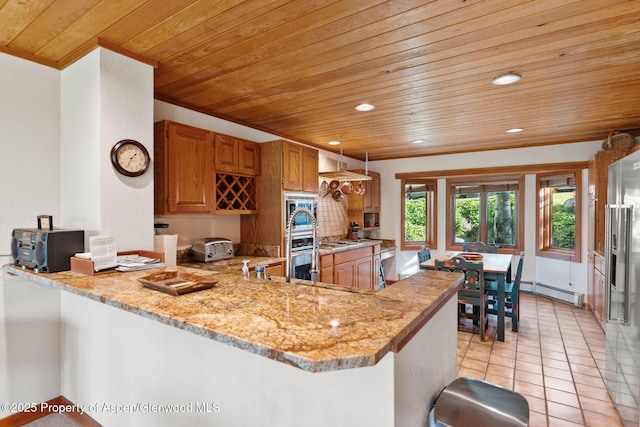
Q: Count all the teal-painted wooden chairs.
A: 4